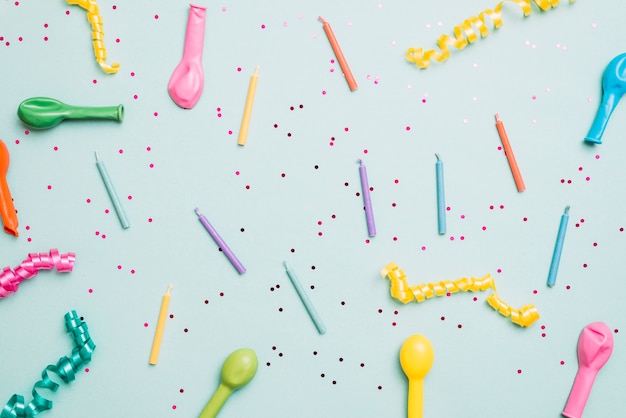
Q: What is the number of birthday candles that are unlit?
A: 10